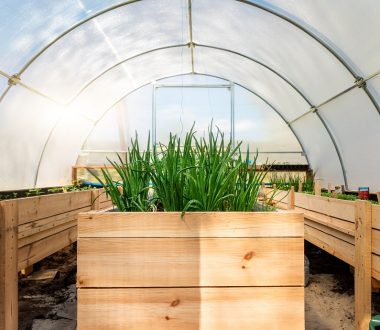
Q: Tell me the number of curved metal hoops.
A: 3